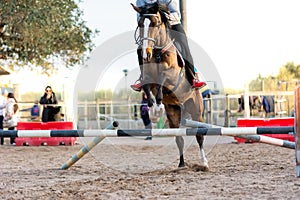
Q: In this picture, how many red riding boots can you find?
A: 2